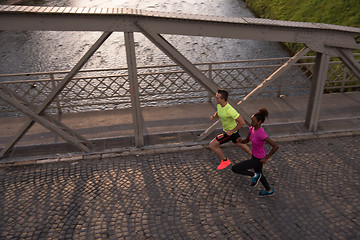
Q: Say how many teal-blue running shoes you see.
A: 2